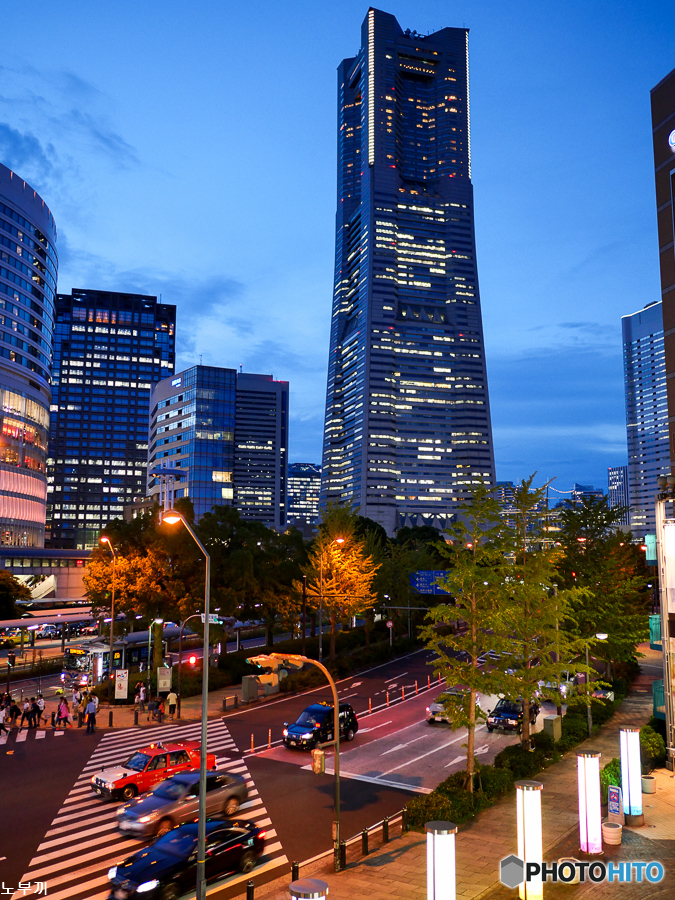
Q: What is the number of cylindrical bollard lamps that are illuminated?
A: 5